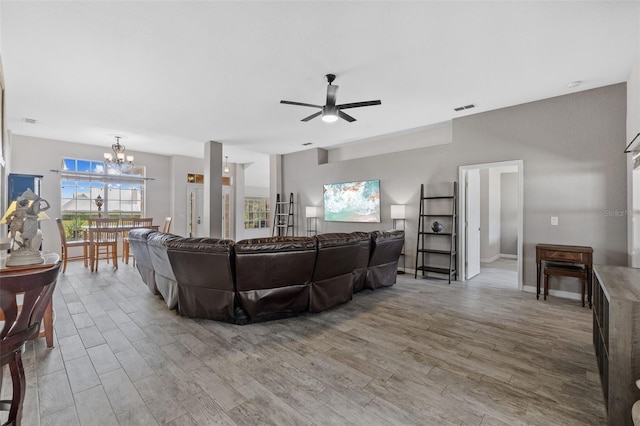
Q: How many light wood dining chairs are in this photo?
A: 6